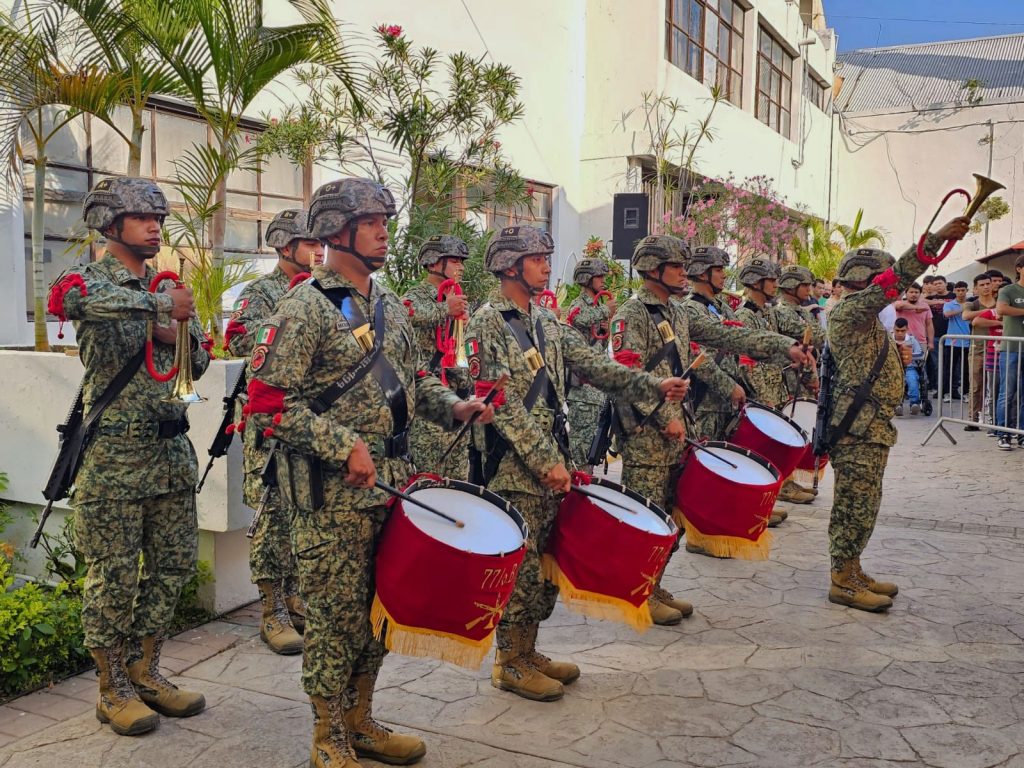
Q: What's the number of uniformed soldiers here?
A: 11